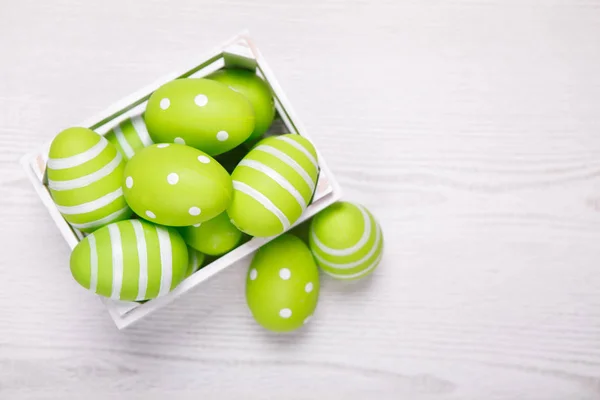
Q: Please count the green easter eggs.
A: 11